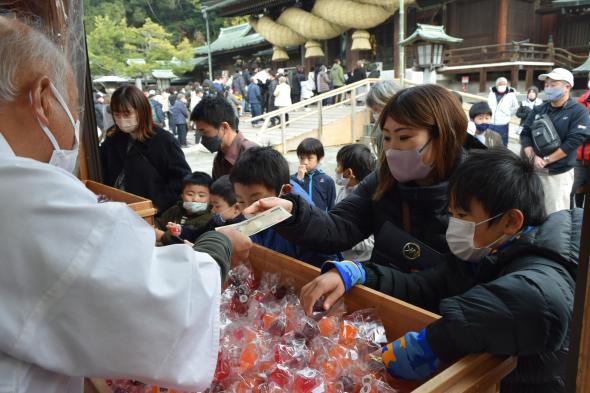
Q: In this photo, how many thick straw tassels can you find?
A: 3